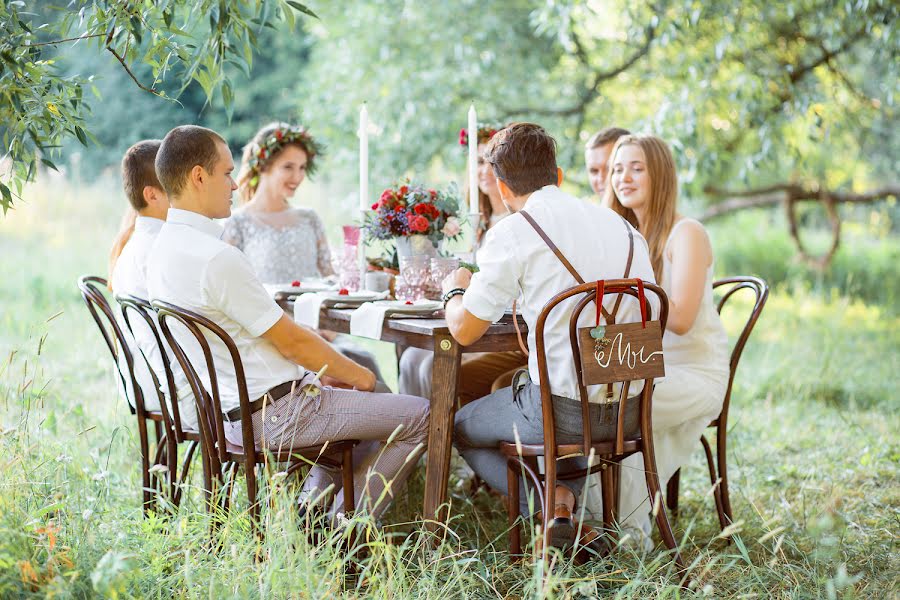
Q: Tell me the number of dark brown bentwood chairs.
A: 5